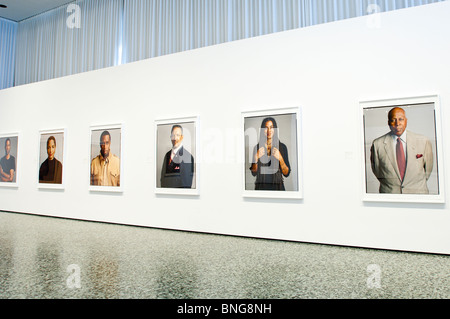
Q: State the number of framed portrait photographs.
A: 6